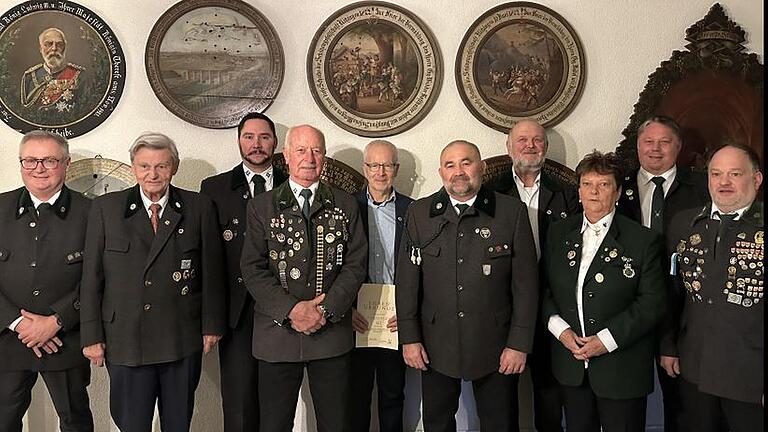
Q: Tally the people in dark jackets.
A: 10